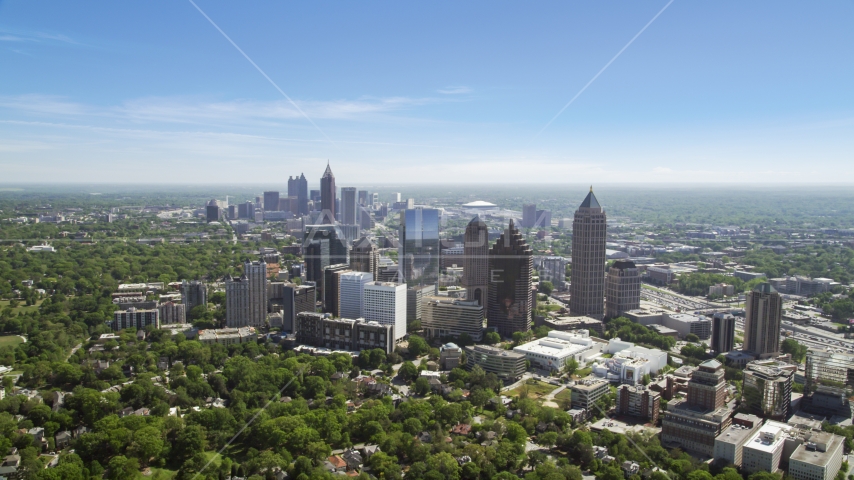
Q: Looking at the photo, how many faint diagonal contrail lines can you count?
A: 2